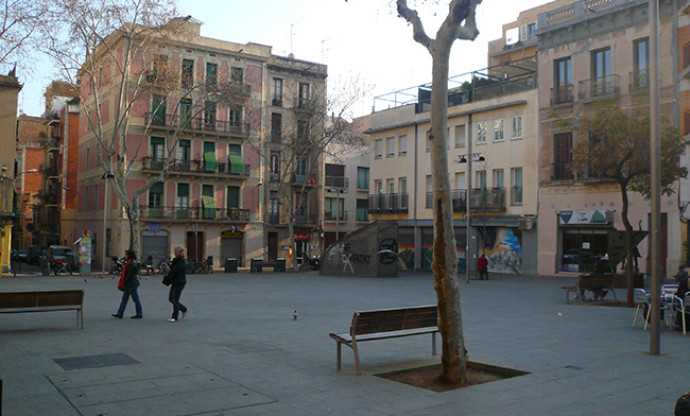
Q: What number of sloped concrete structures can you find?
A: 1